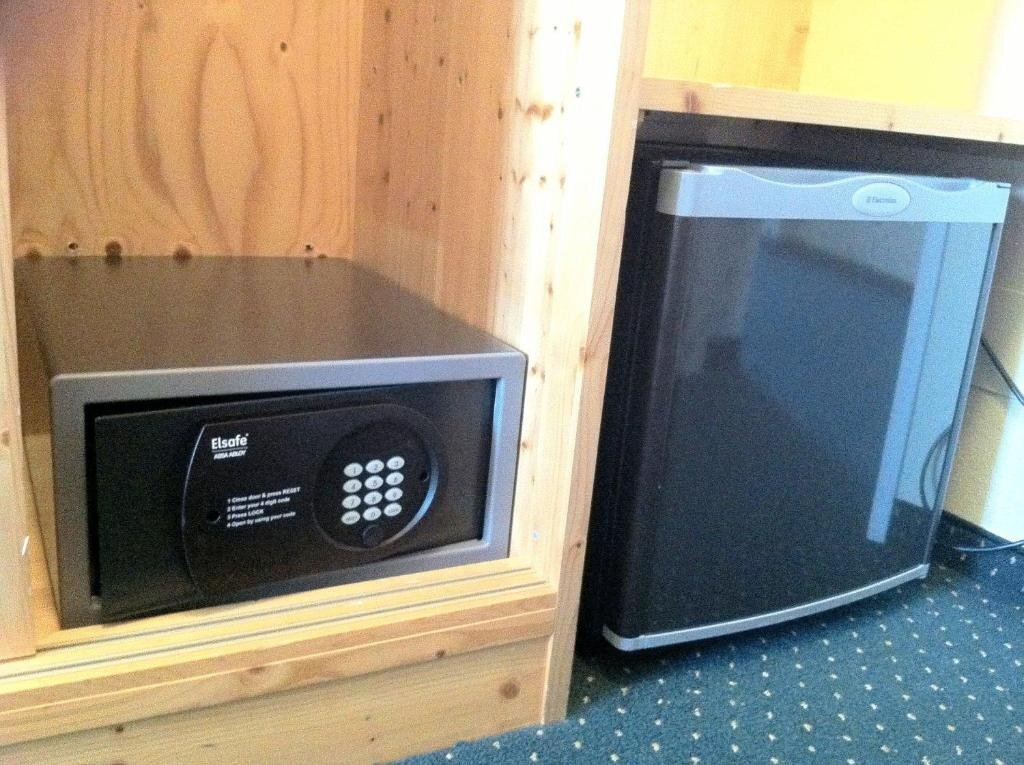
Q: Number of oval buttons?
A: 12